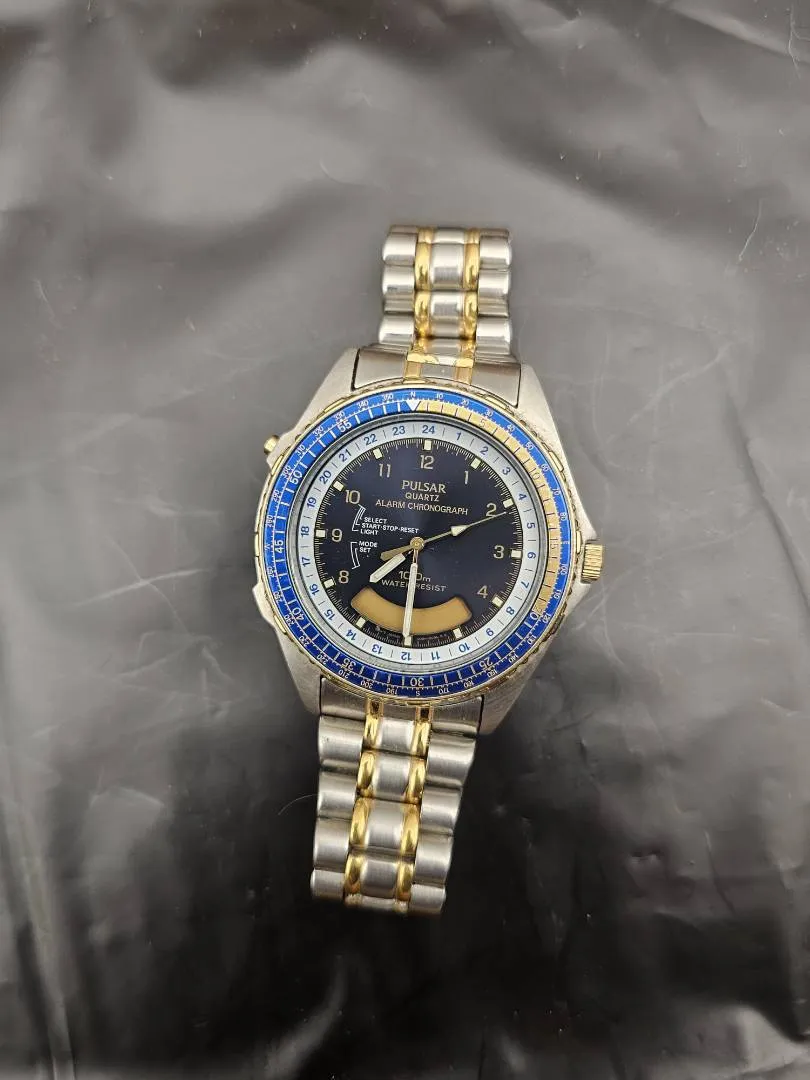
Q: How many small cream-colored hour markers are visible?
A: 12